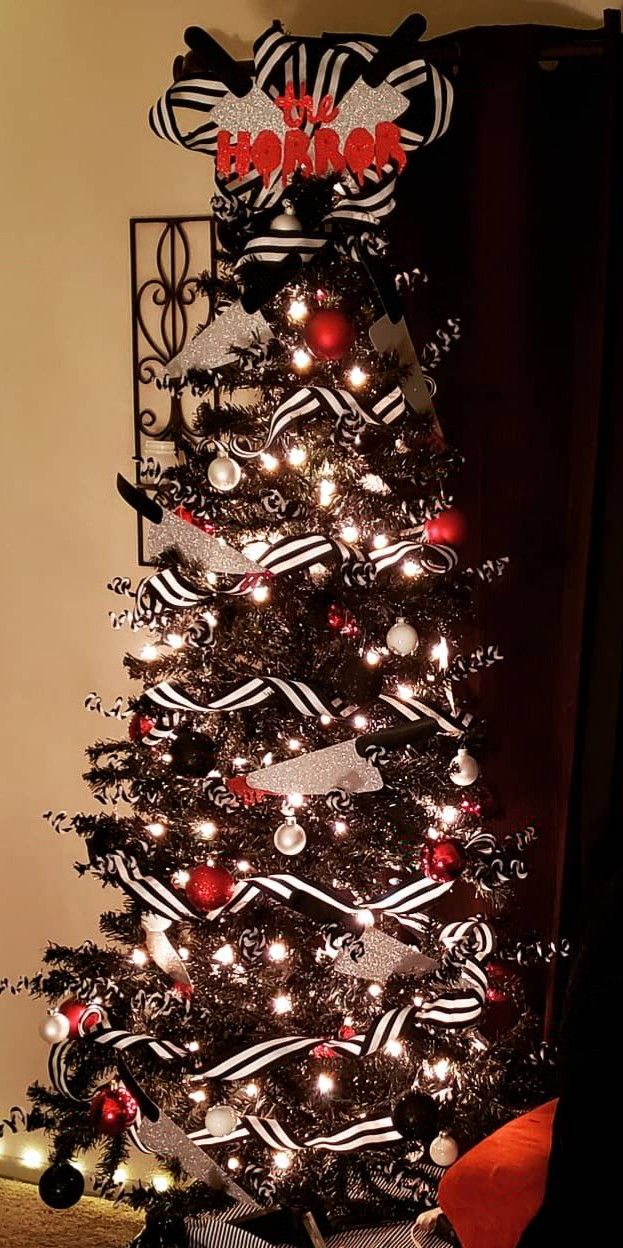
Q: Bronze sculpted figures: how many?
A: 0